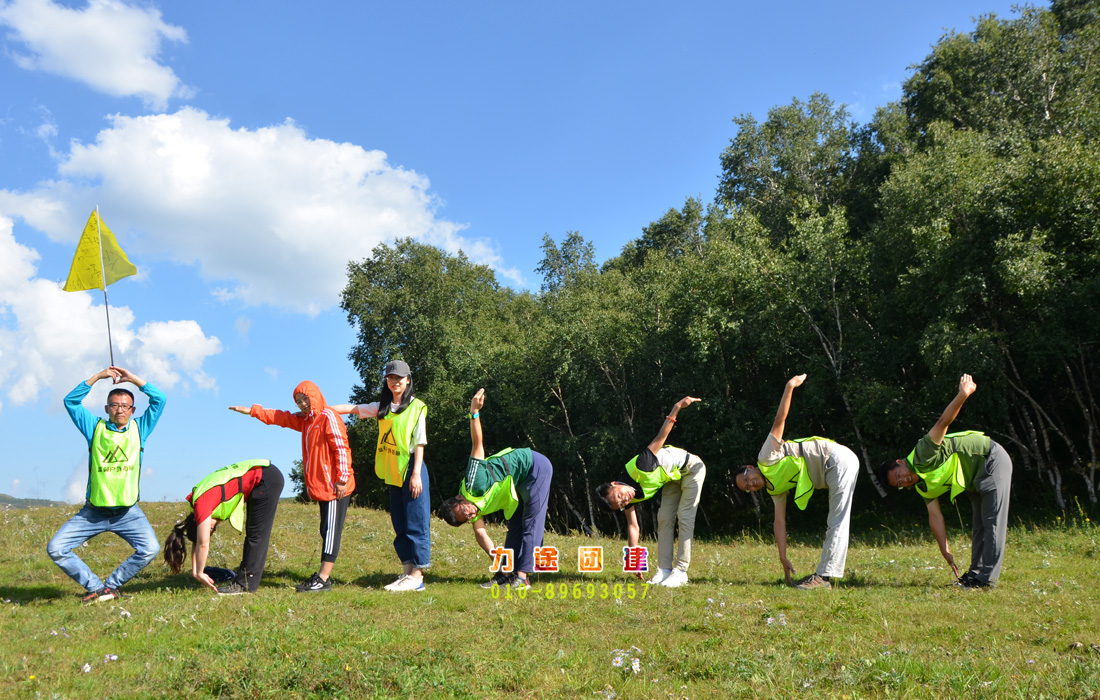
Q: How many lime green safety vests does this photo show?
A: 7